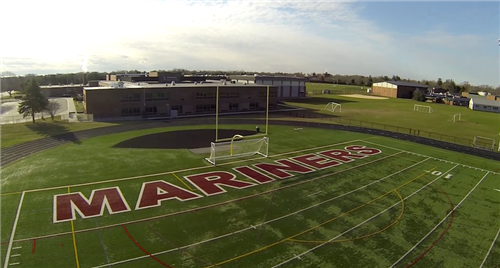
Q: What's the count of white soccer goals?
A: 5